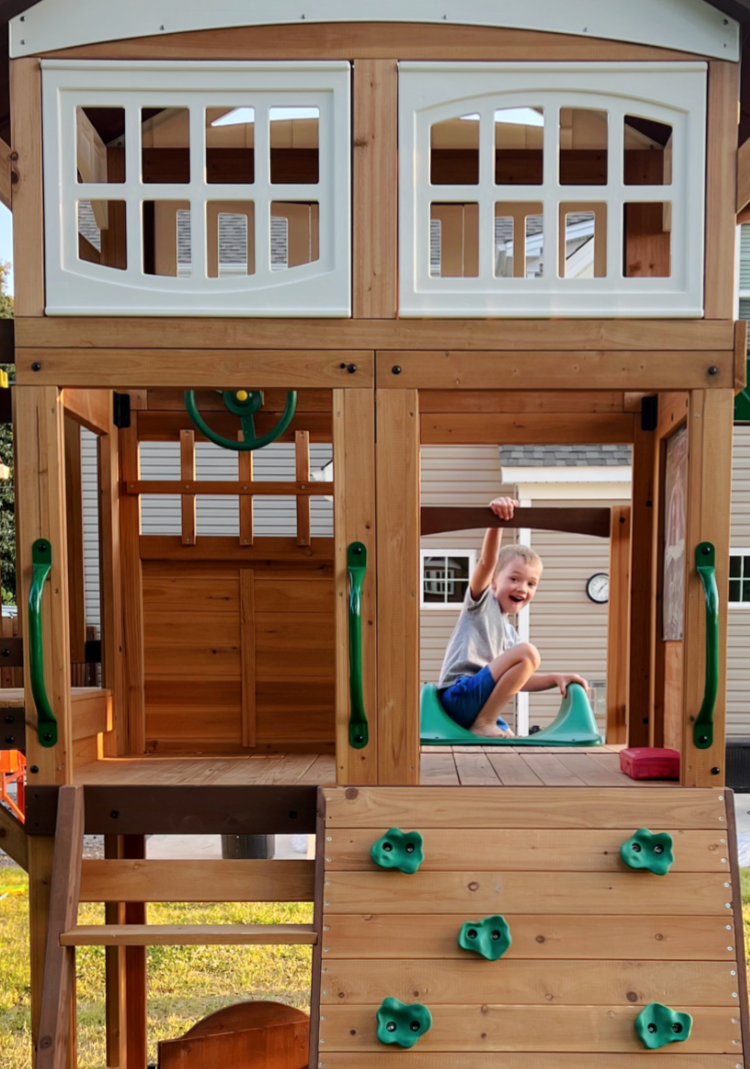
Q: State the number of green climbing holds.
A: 5